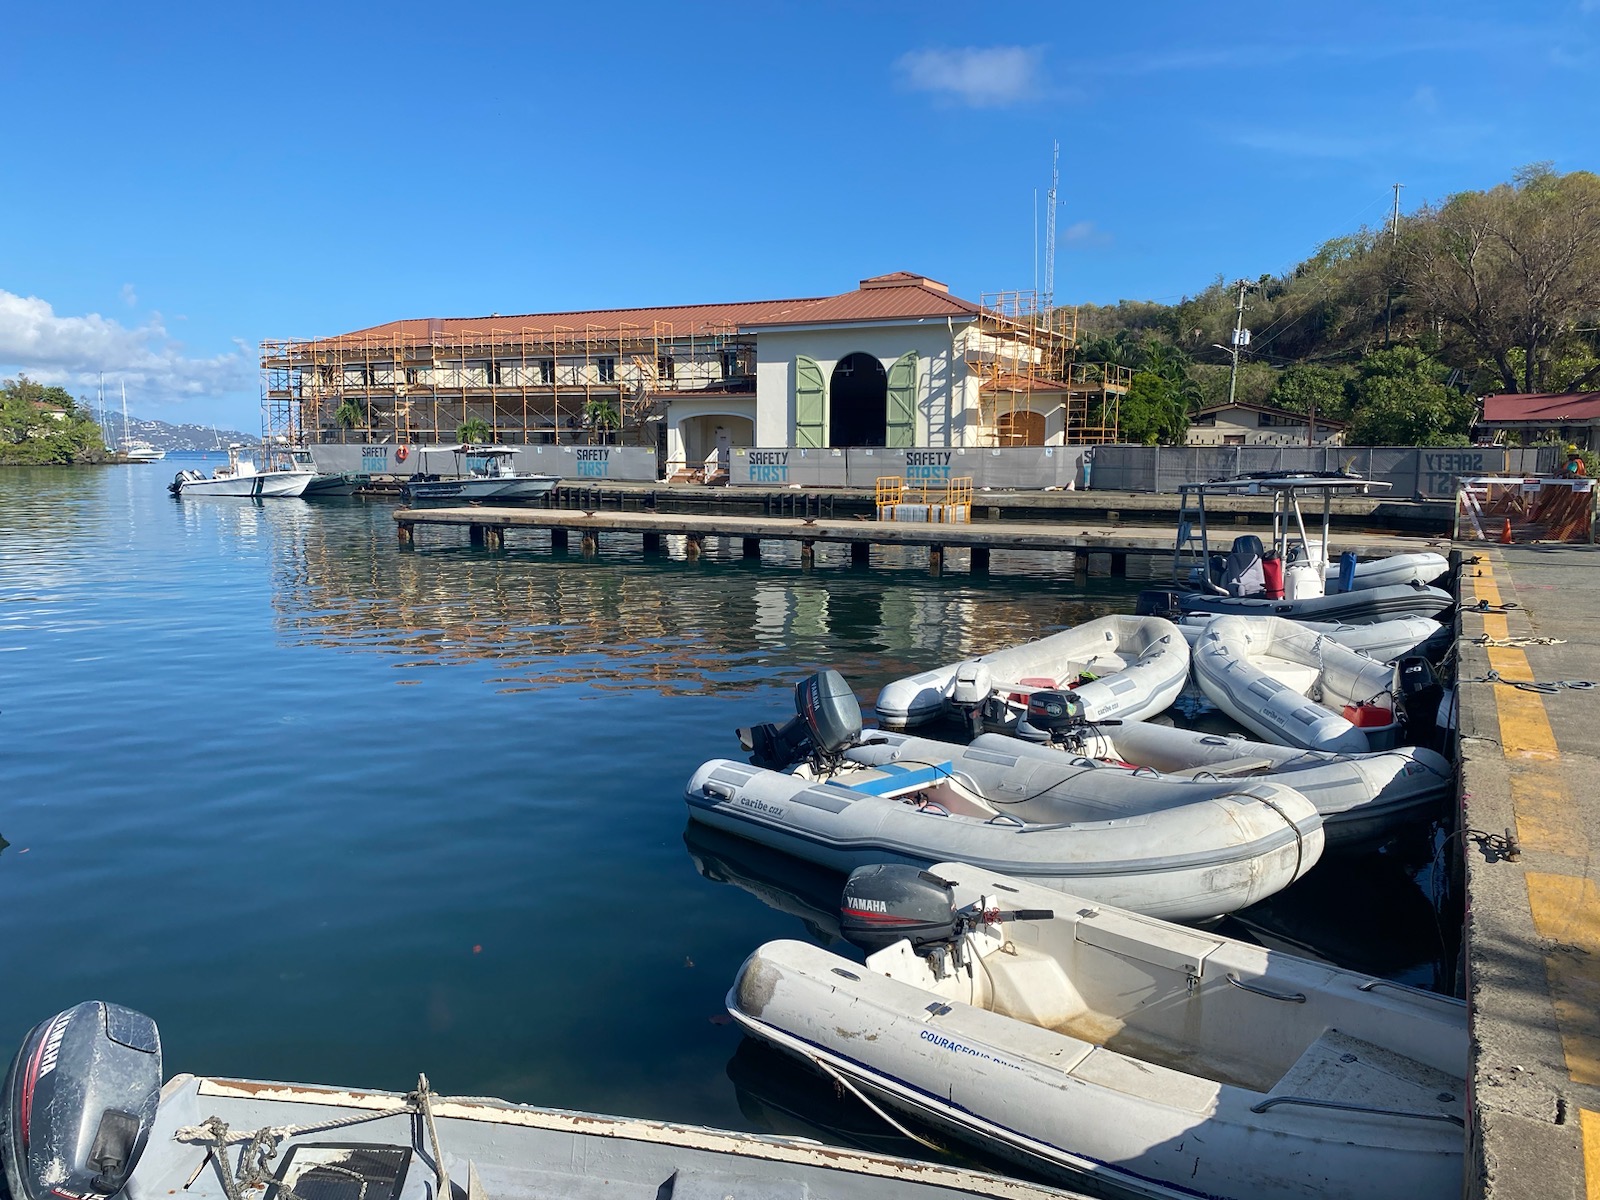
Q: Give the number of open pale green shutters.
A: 2